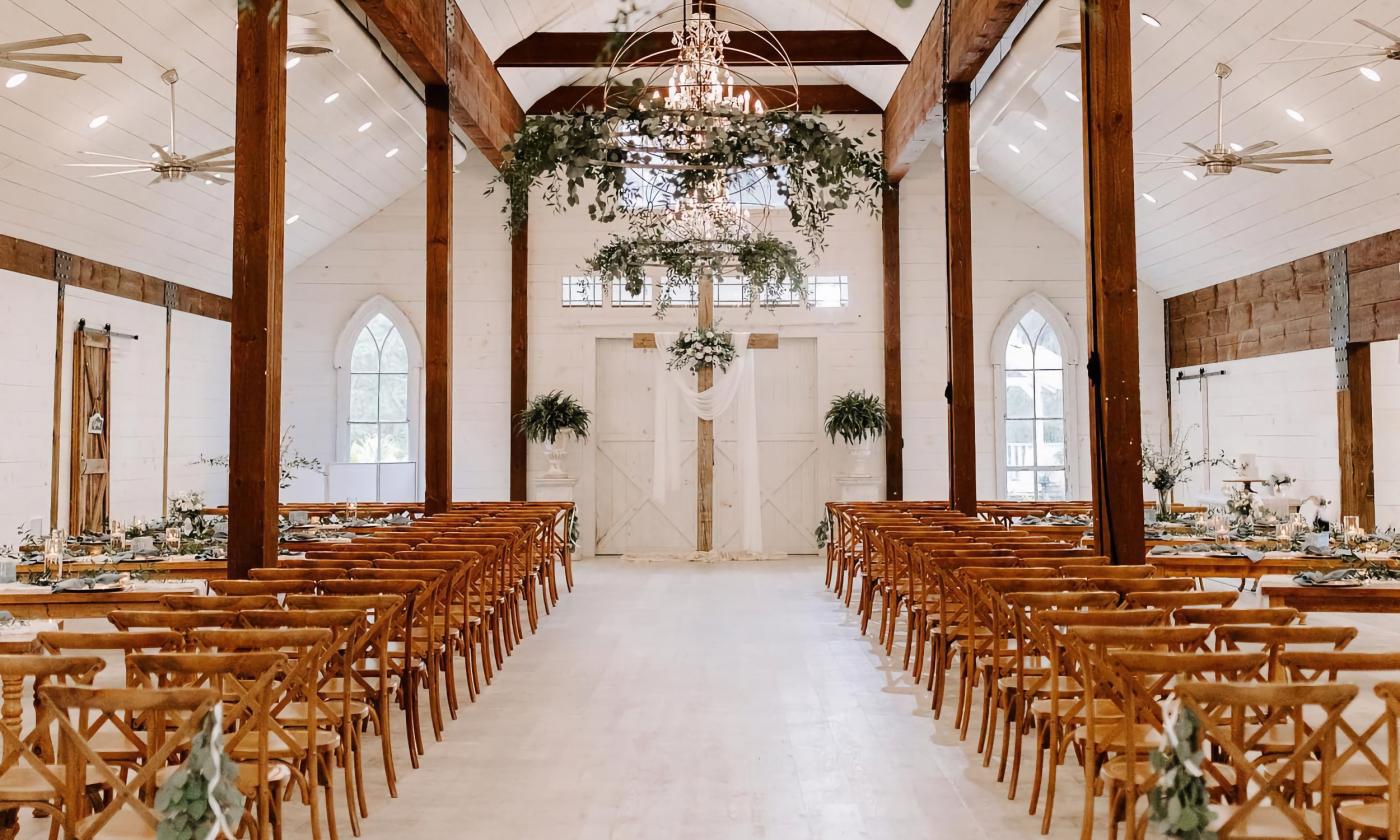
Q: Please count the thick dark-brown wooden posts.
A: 6